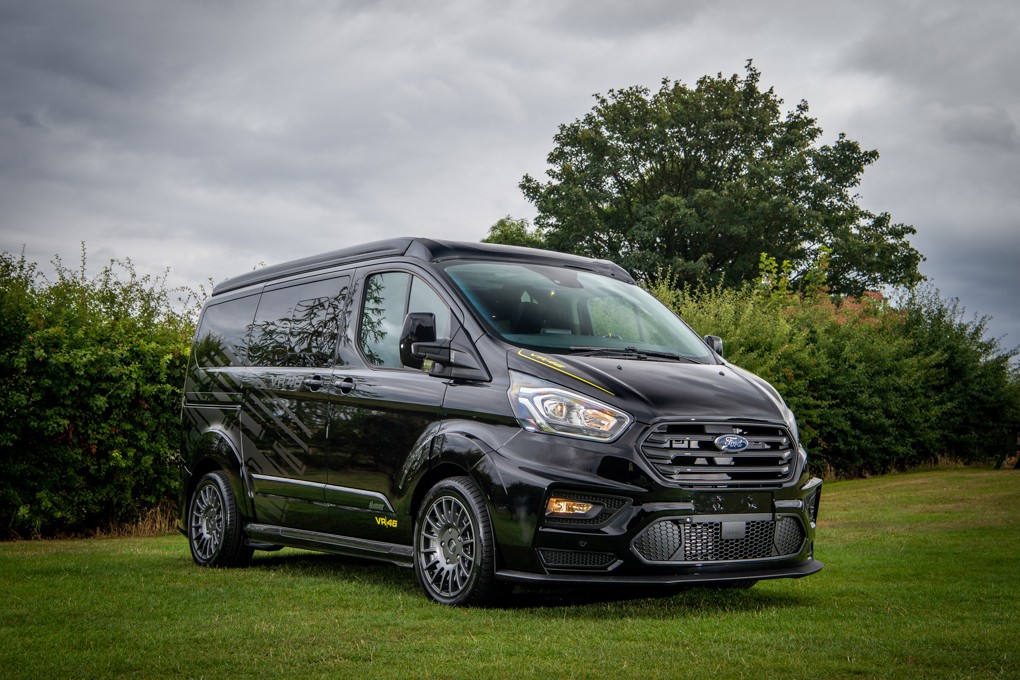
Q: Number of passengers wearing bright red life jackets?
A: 0